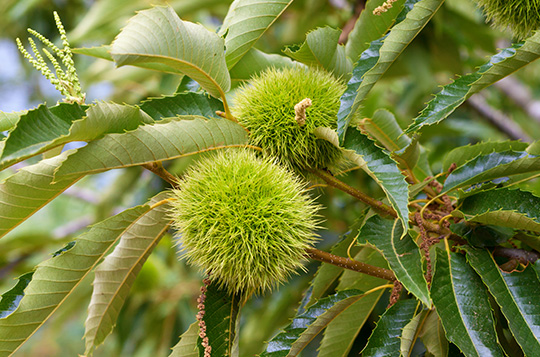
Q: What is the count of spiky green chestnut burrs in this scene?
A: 3